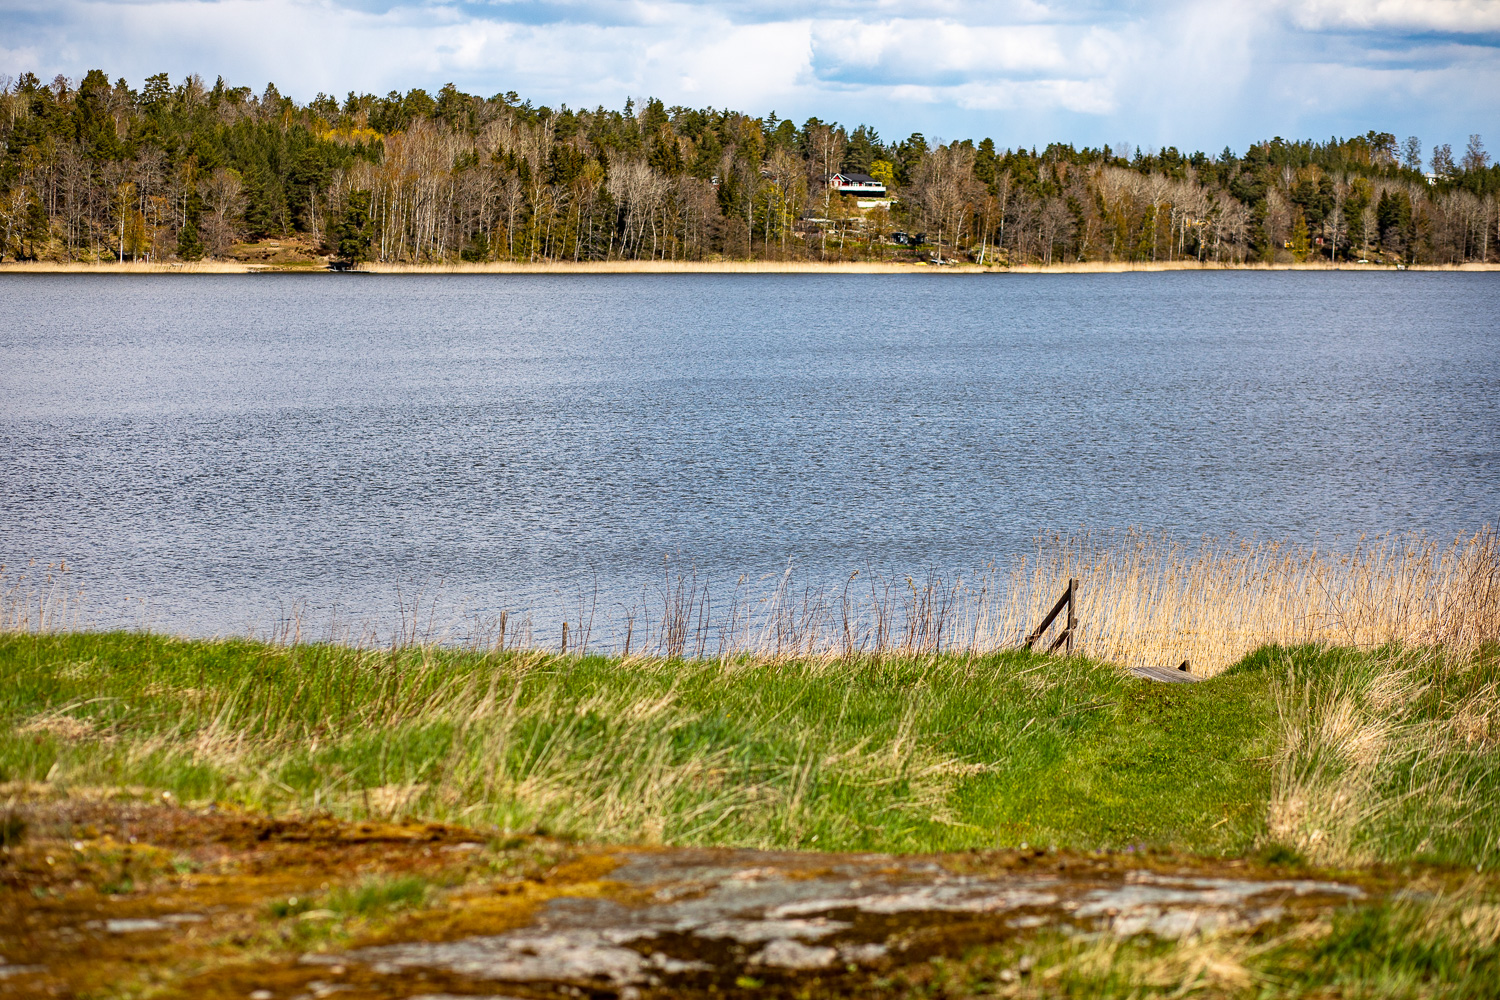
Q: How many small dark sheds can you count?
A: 2